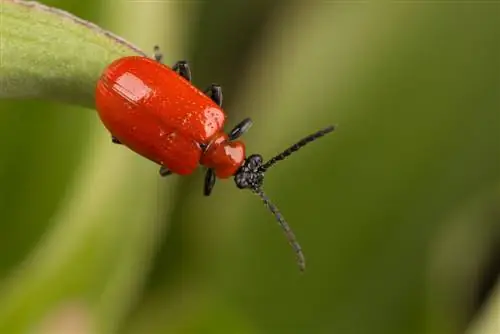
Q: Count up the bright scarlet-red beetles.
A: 1